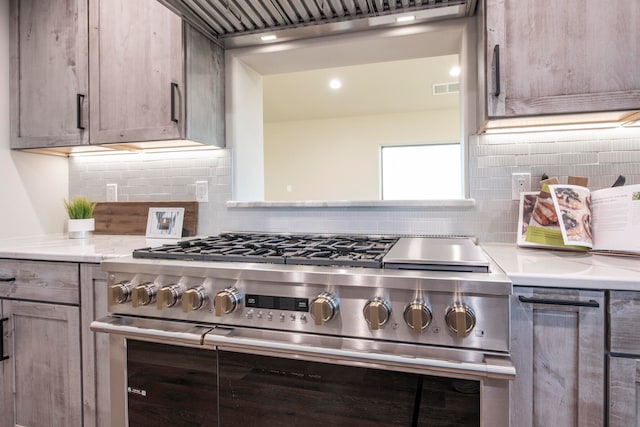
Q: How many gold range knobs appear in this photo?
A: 9